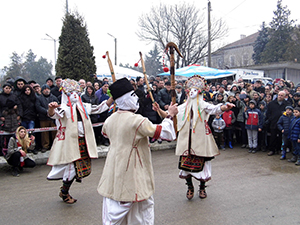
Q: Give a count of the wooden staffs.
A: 3